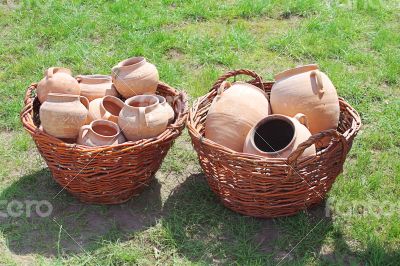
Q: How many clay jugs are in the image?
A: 11